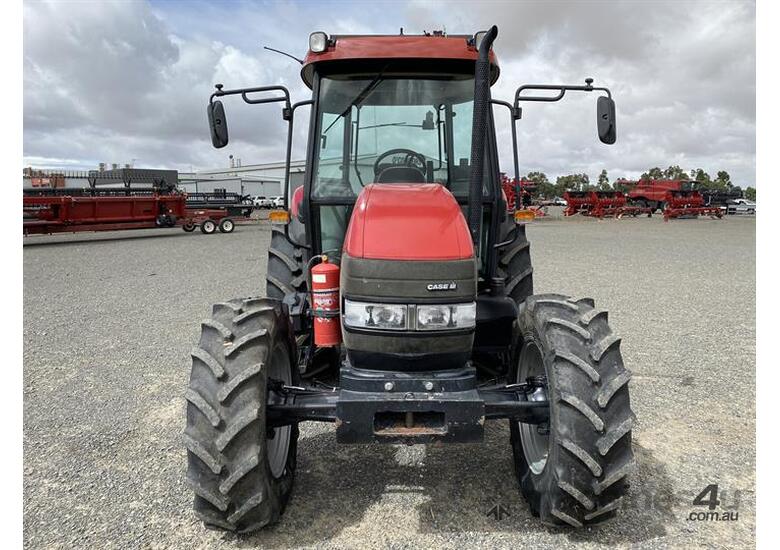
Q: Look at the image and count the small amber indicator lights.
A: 2